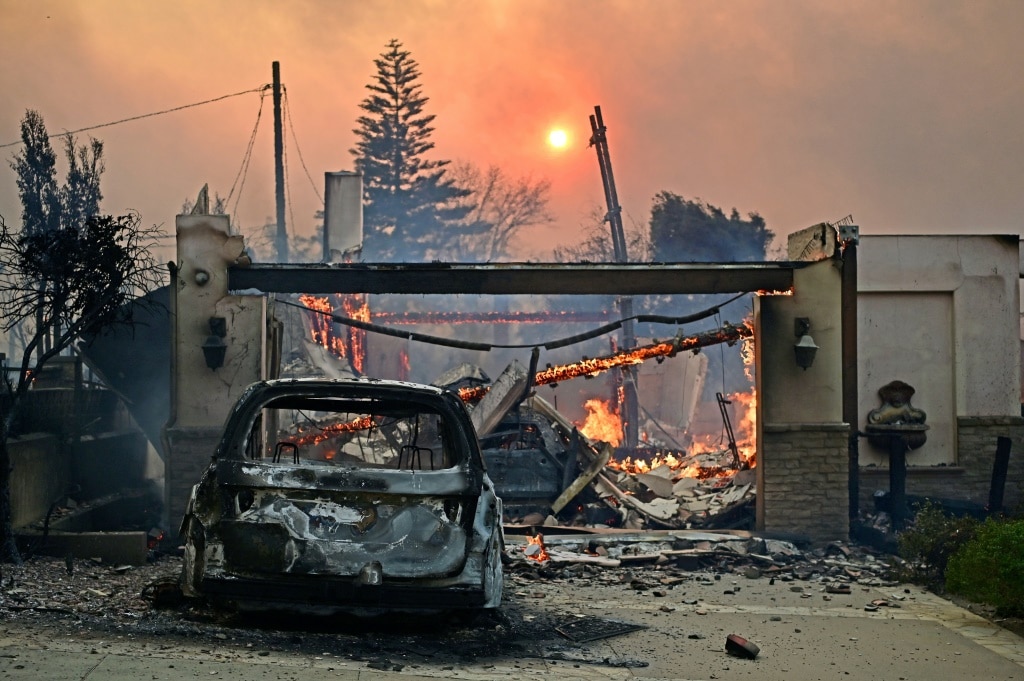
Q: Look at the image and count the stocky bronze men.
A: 0